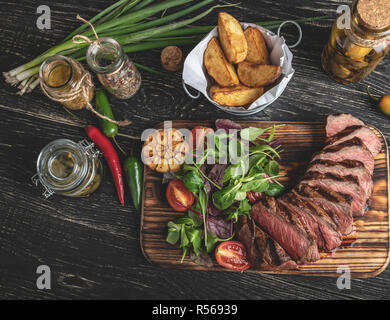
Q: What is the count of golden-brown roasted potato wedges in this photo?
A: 5